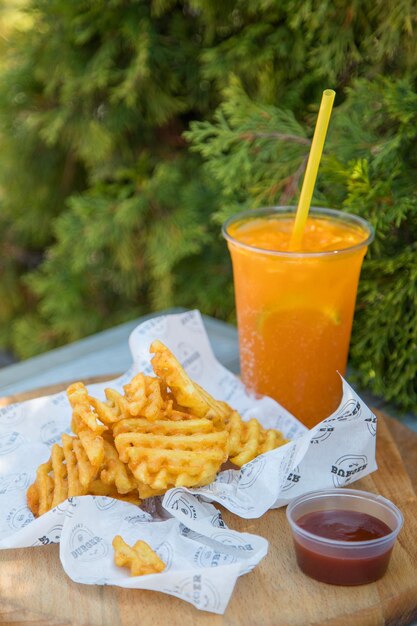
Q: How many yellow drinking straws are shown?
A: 1